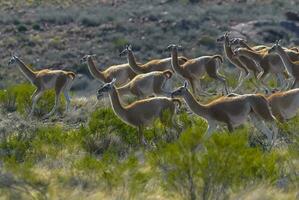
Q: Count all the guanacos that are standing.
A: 12